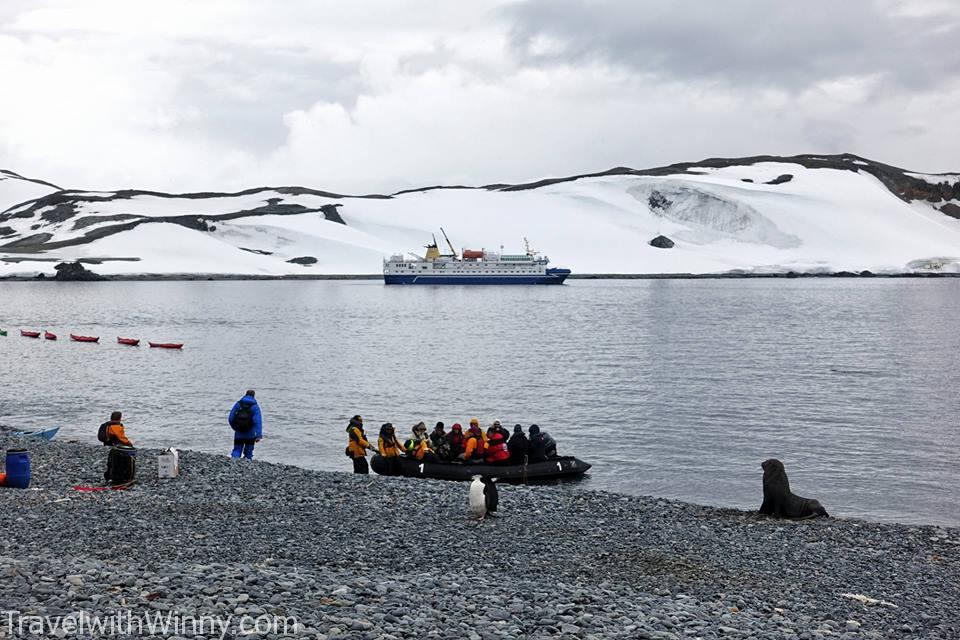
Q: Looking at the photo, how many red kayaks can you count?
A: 5